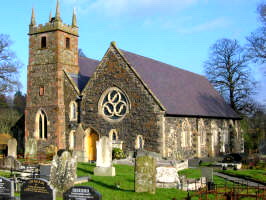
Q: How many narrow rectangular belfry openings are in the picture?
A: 2